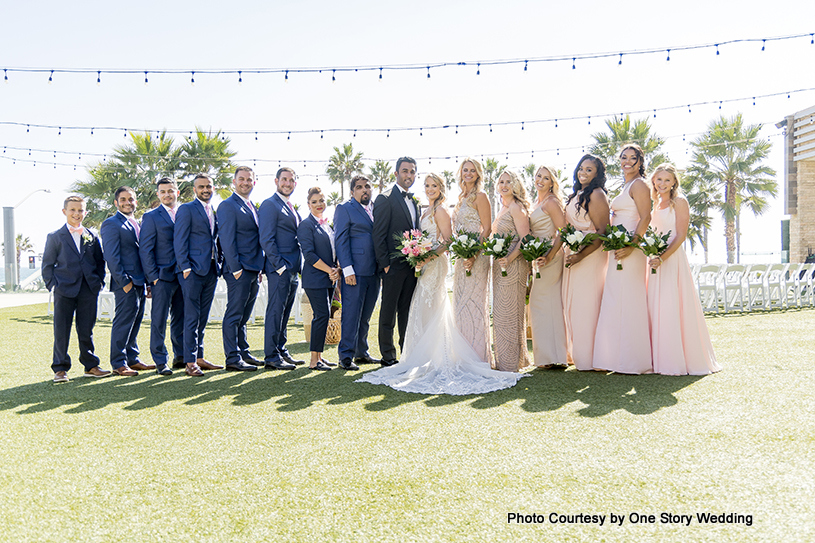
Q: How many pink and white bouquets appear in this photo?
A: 1